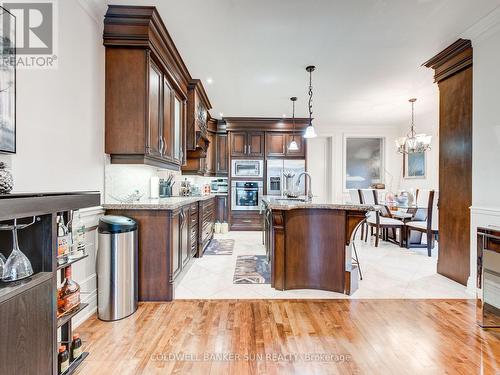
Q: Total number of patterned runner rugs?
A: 2